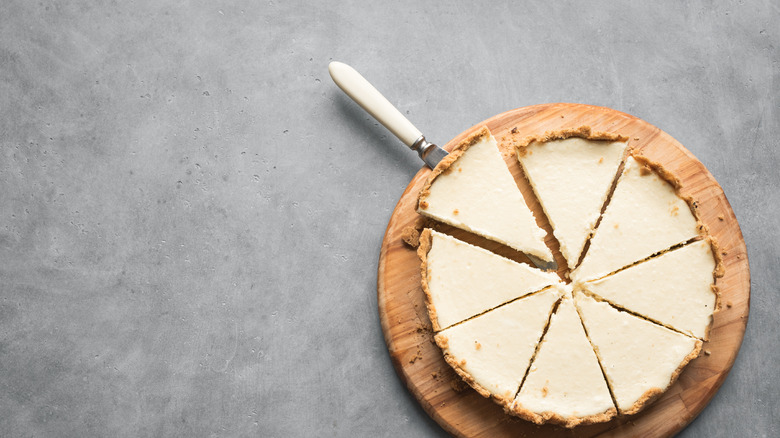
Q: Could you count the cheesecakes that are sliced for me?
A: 1